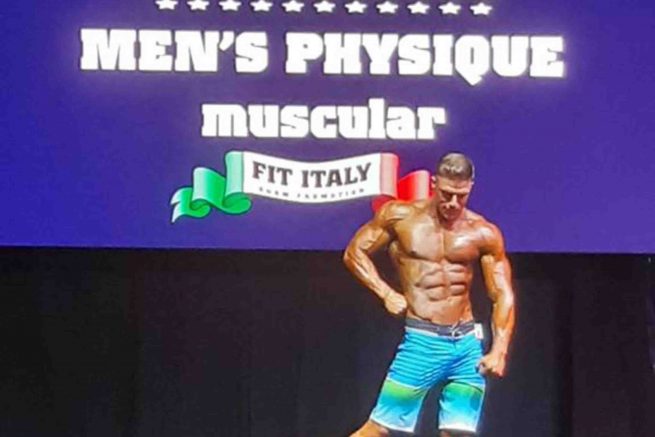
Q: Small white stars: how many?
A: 11